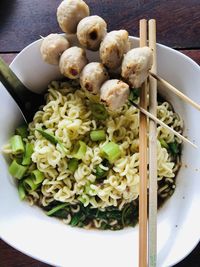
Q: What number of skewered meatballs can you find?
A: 8